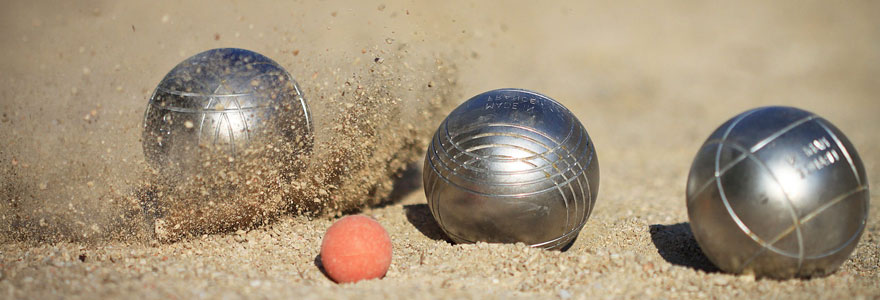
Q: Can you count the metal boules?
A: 3